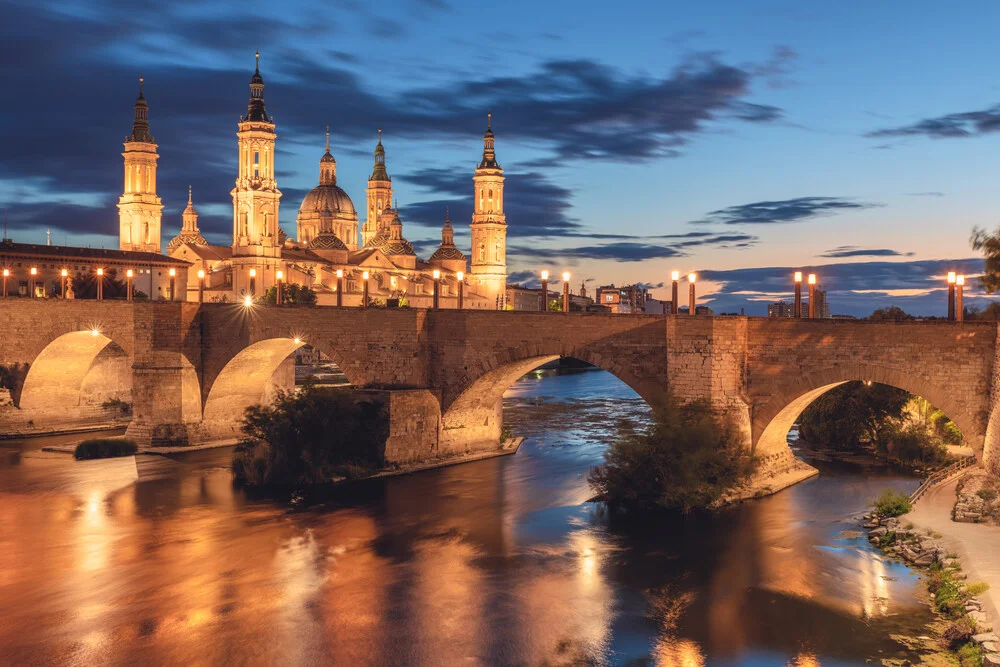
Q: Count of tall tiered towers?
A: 4